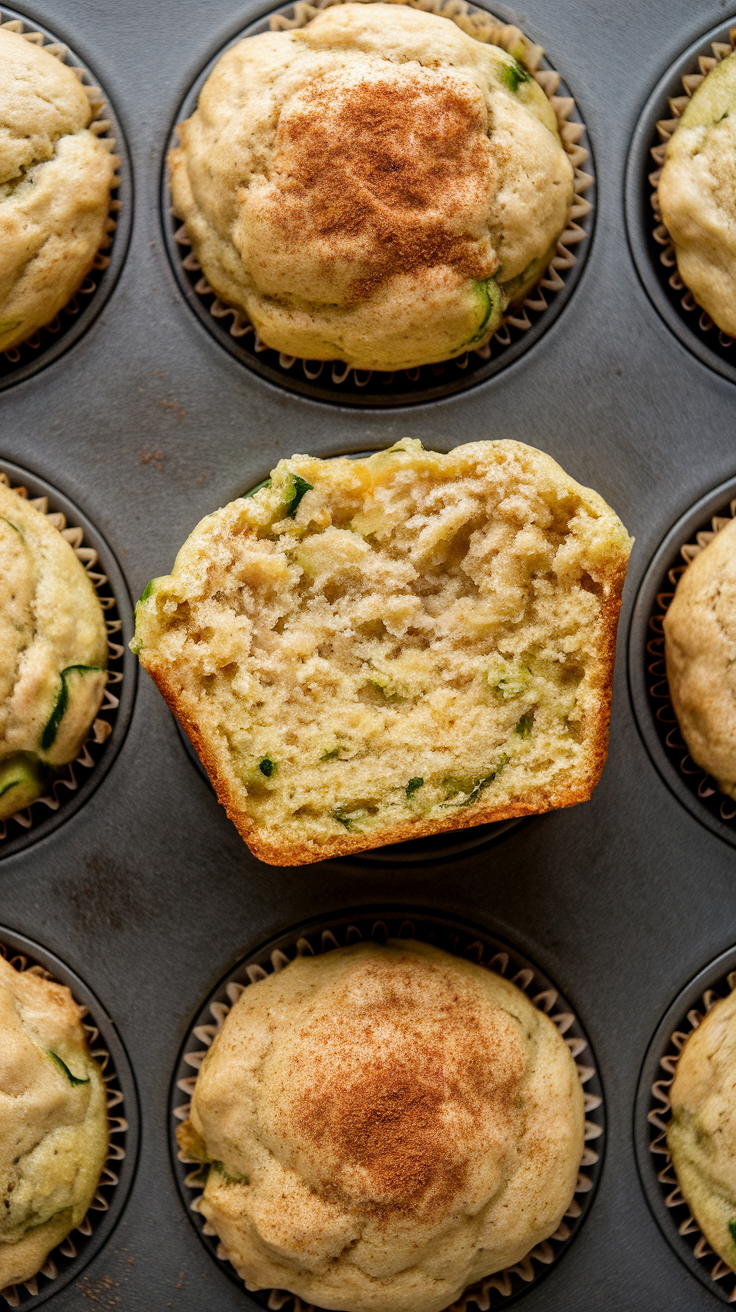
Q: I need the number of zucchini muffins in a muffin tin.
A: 9